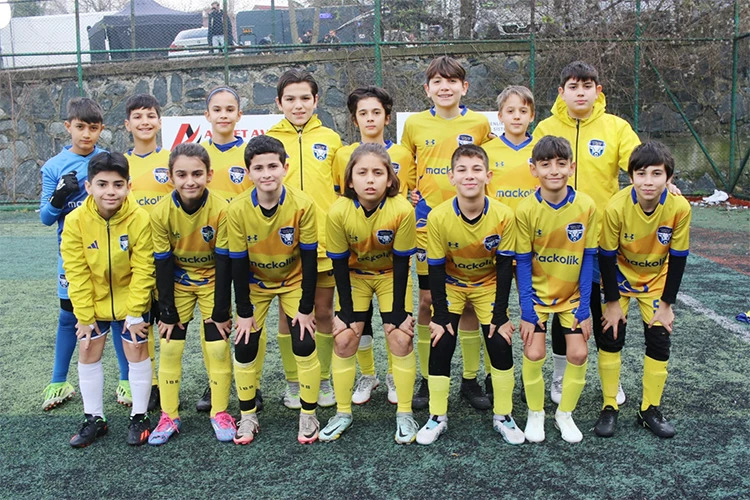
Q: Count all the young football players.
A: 15